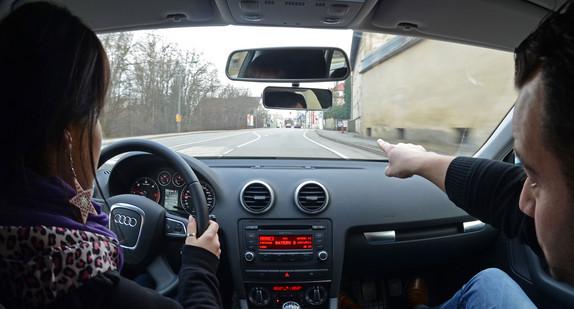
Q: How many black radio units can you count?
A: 1